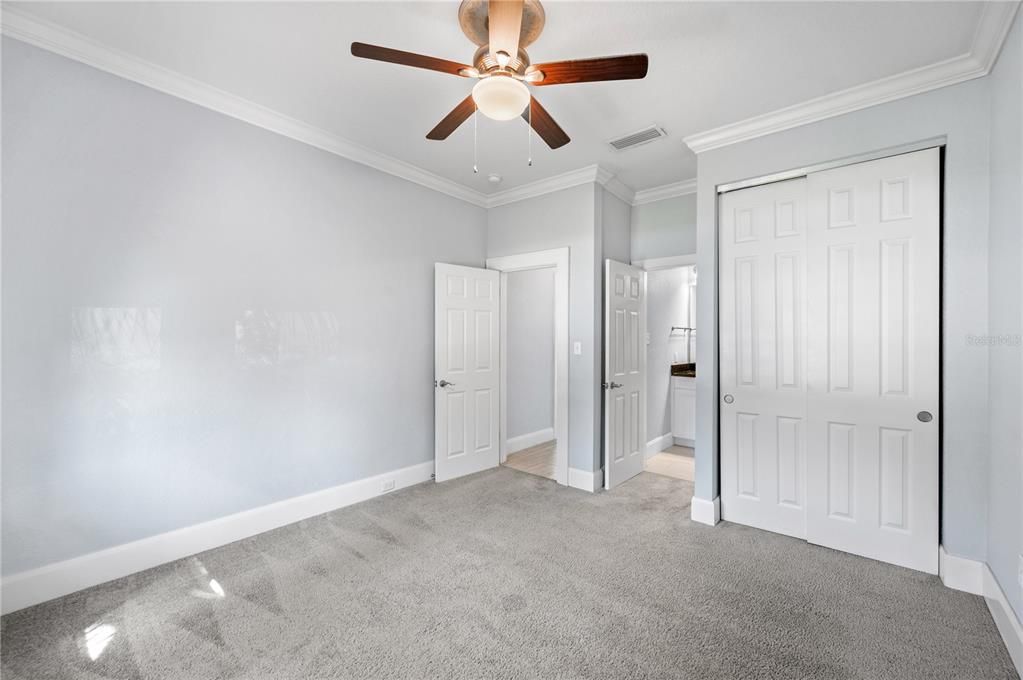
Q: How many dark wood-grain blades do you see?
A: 4